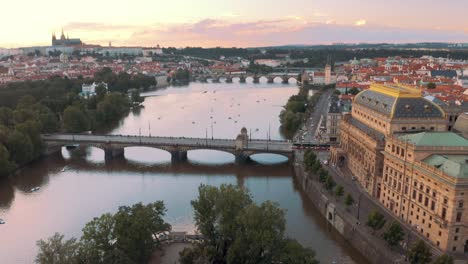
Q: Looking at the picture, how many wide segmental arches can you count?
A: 4